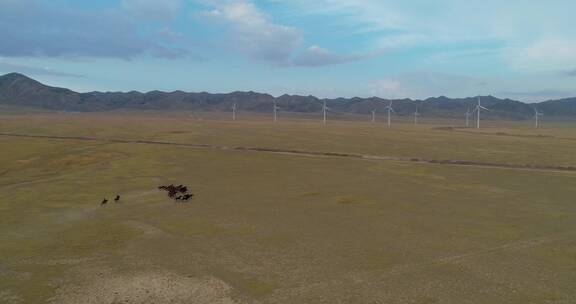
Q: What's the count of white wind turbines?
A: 9